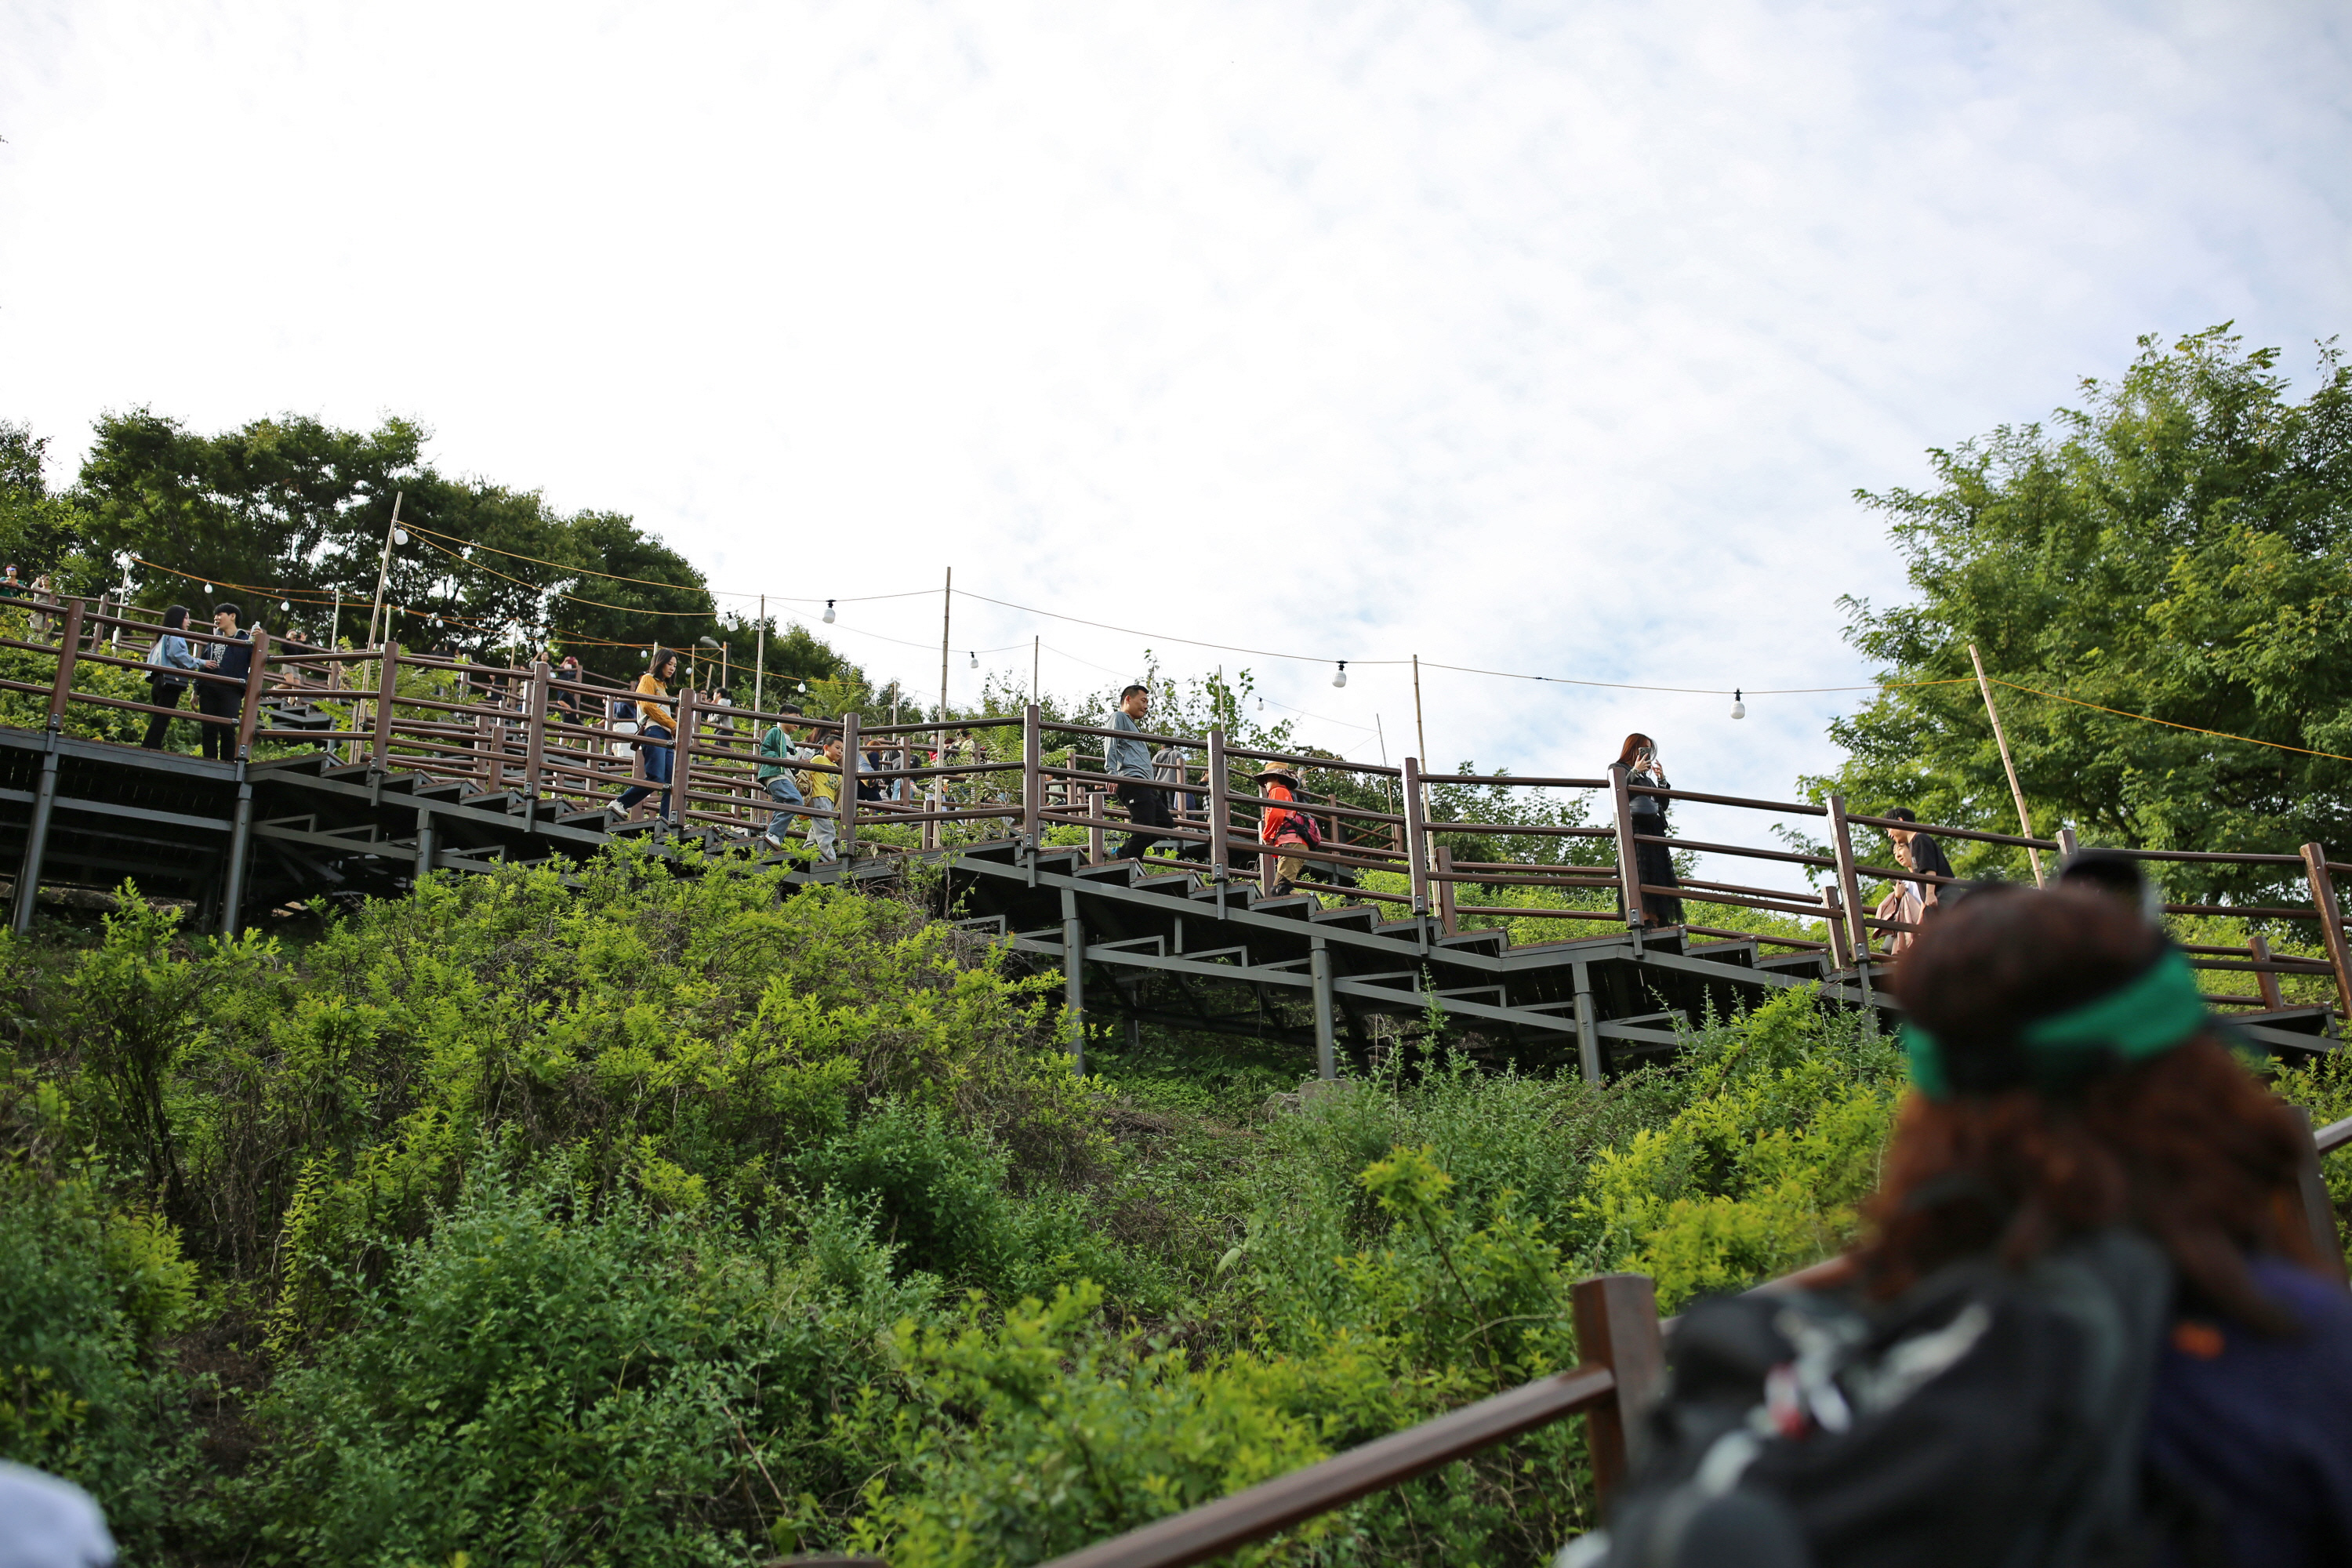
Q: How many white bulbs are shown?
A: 15